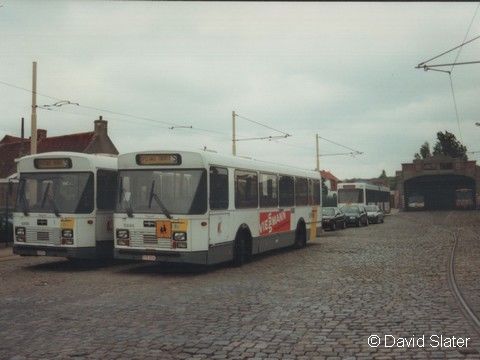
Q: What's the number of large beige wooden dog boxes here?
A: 0